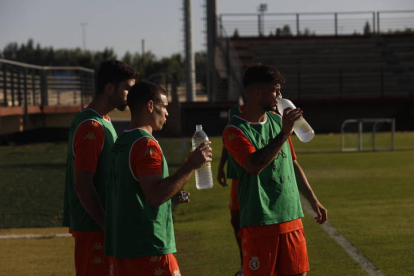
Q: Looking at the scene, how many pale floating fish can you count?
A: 0